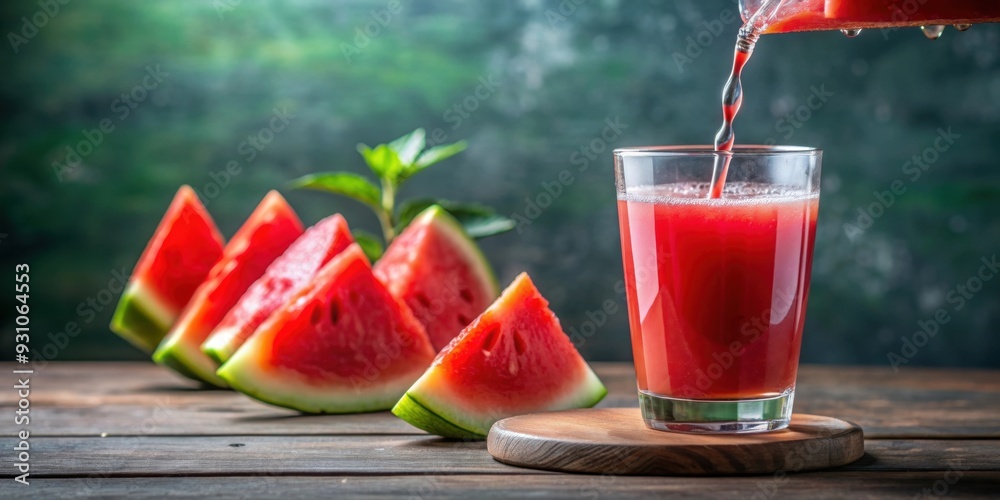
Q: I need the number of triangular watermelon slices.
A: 6